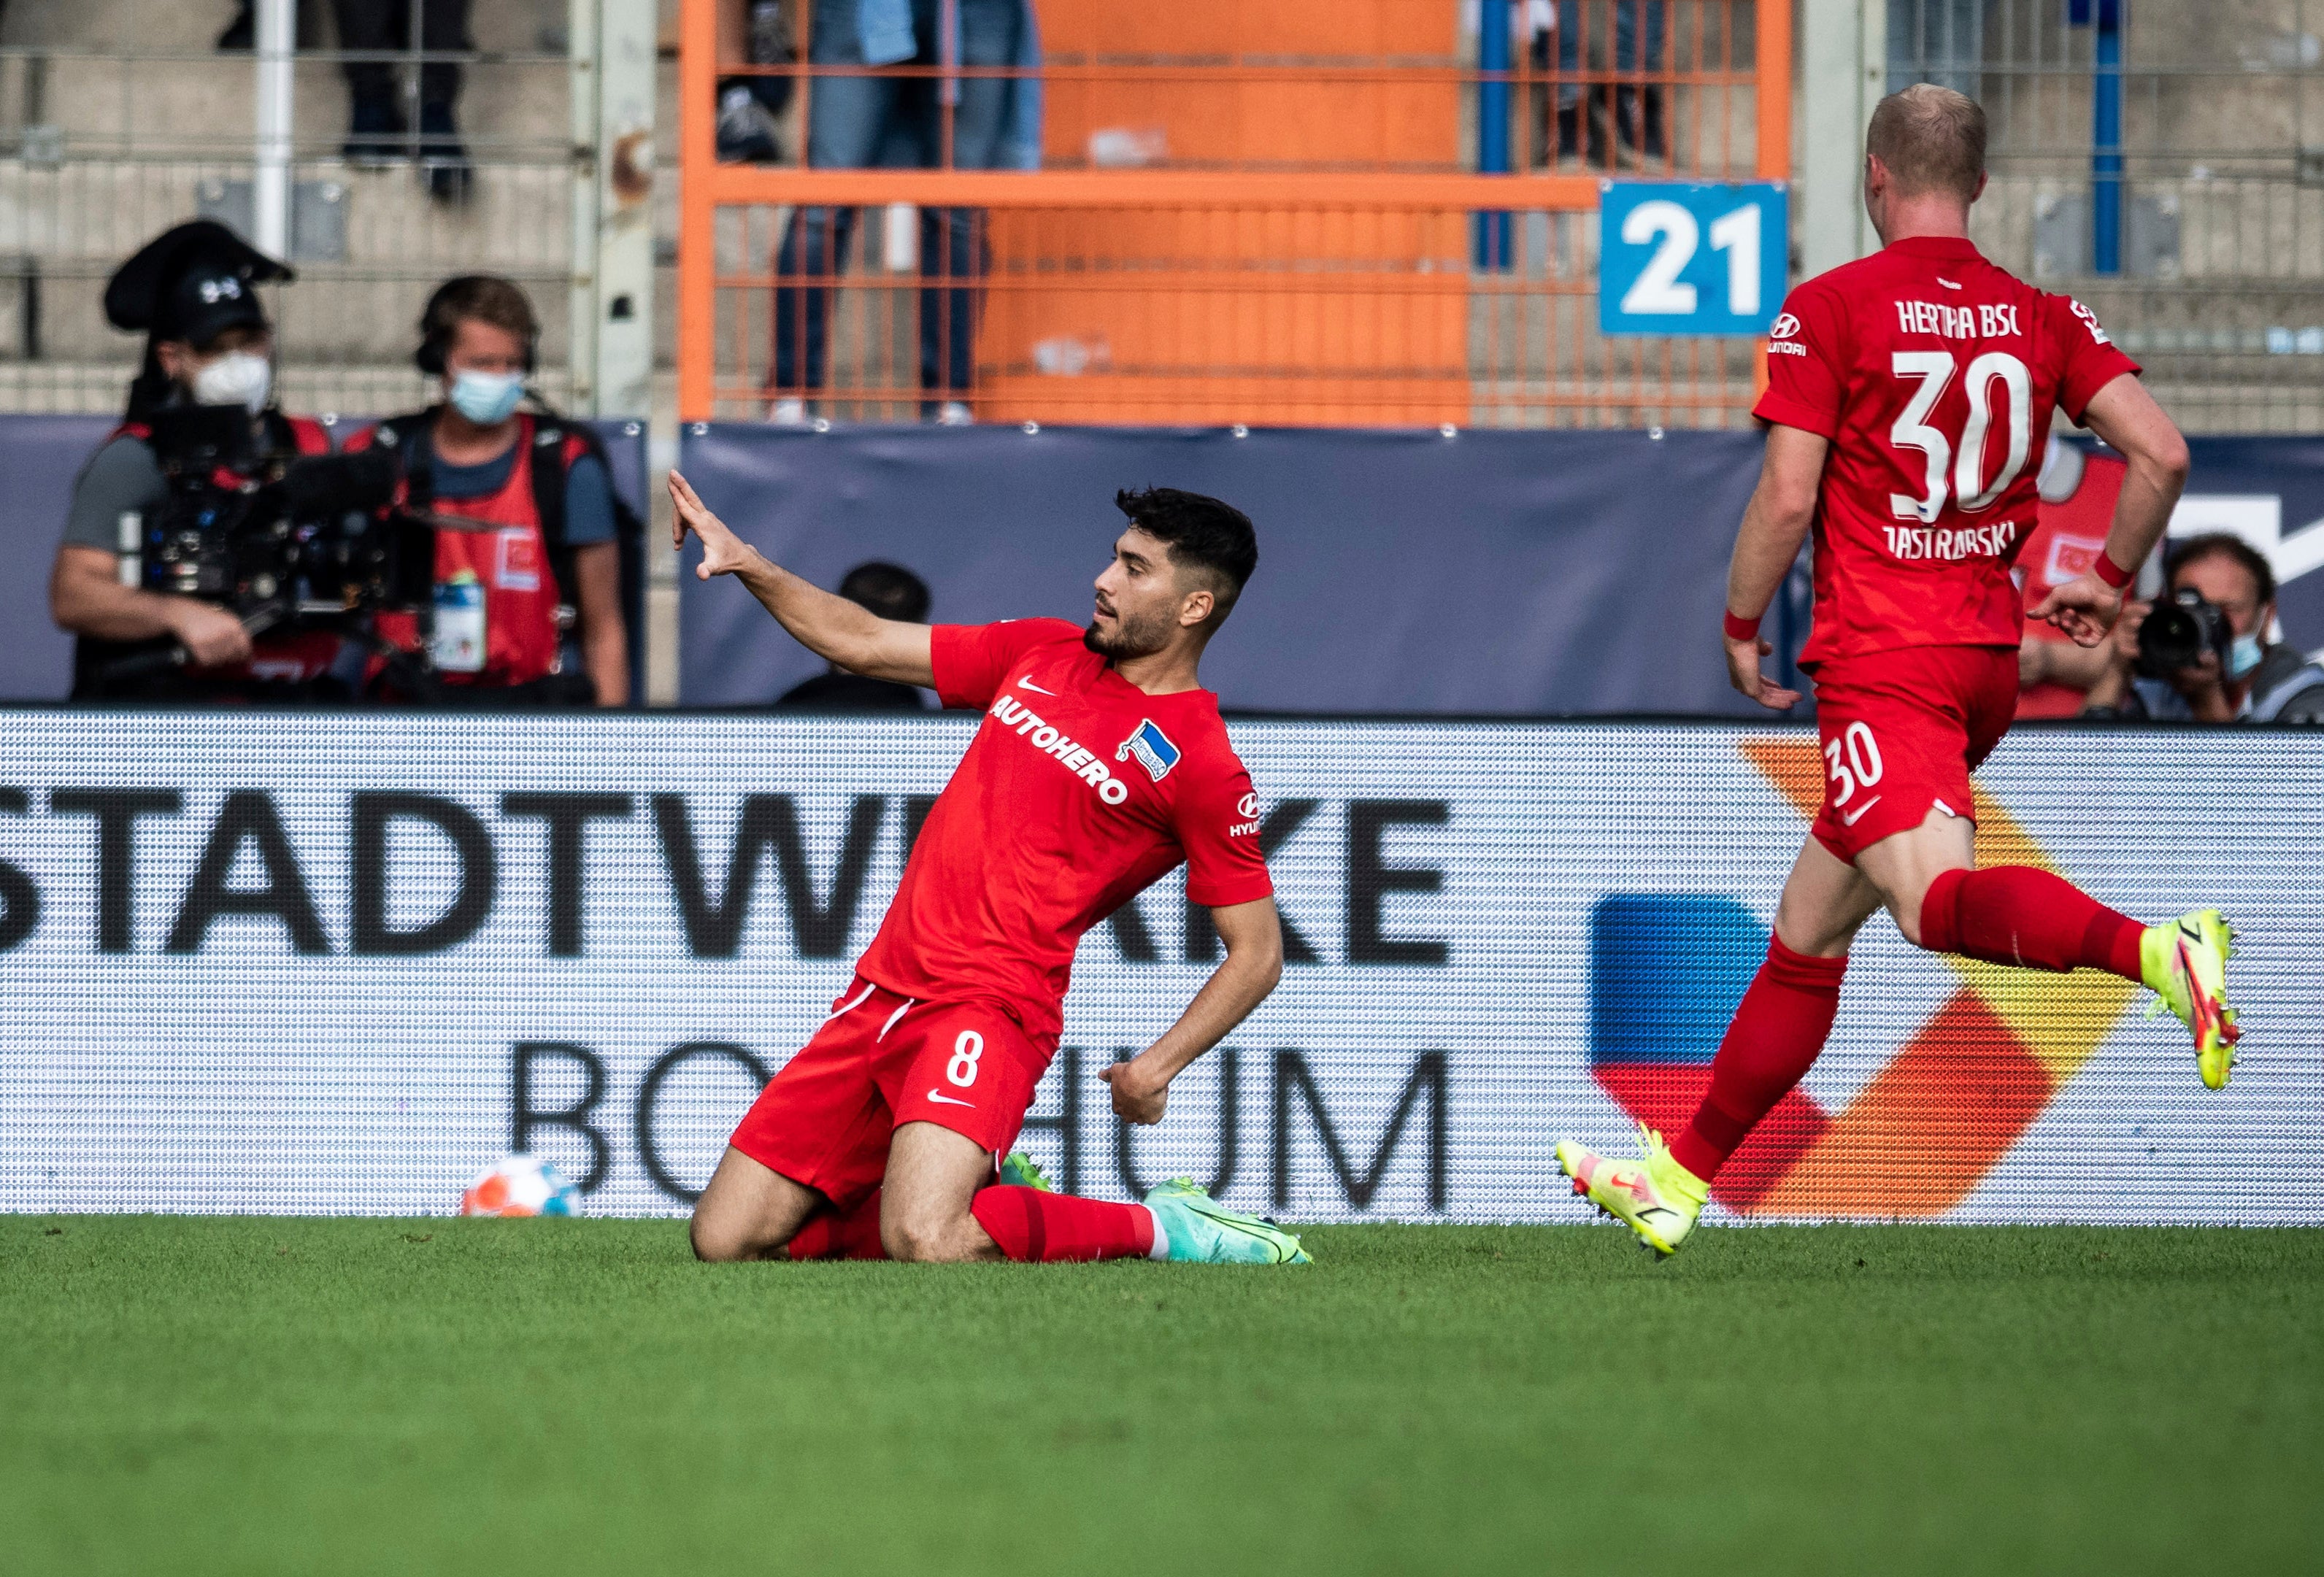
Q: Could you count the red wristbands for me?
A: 2